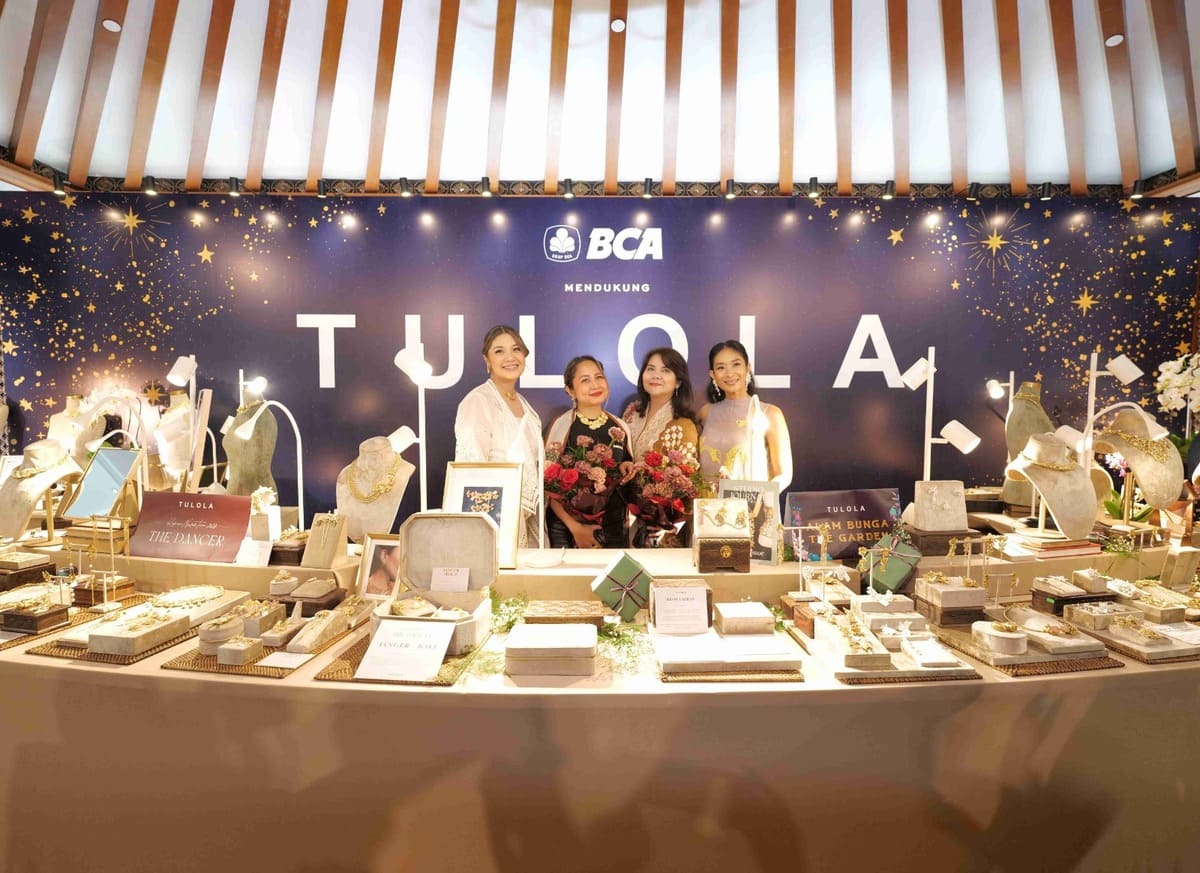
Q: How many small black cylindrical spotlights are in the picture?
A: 14